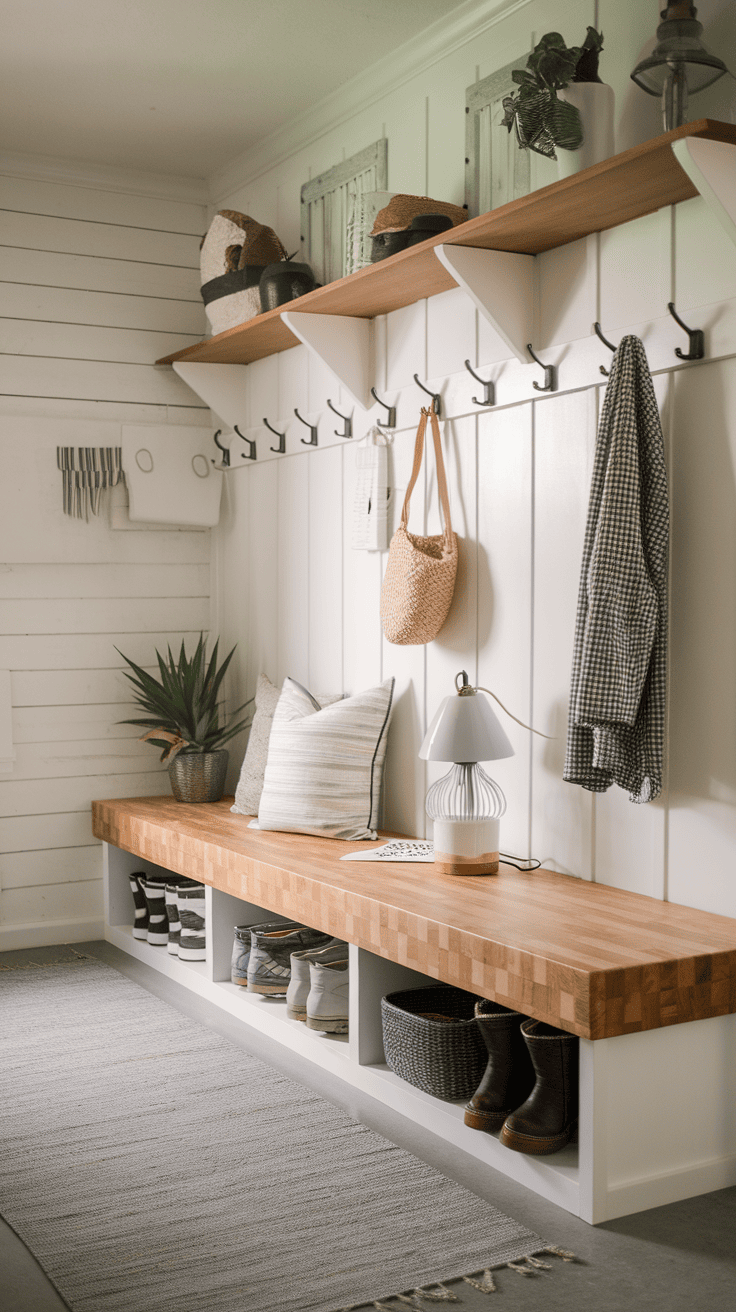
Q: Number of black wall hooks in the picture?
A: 11